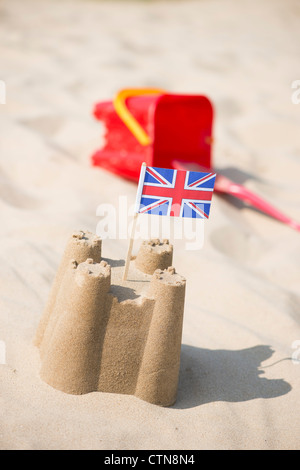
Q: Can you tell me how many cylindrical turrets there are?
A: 4